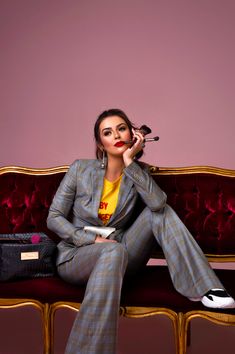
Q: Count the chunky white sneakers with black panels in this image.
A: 1